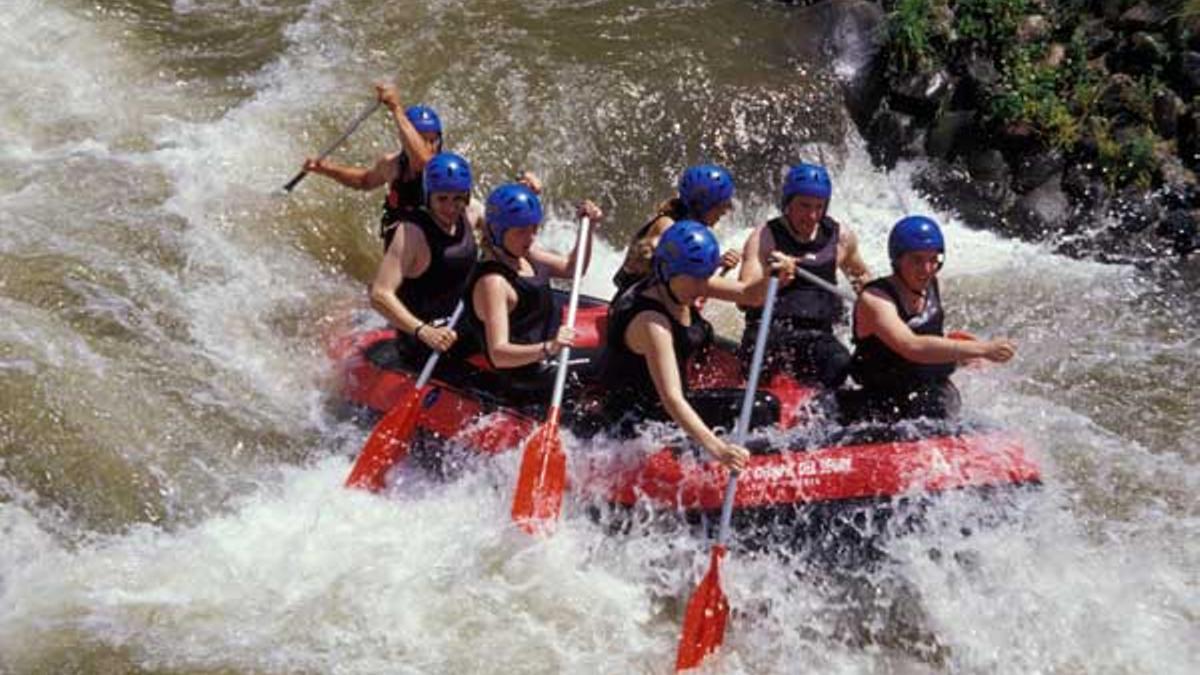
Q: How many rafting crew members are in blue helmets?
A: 7